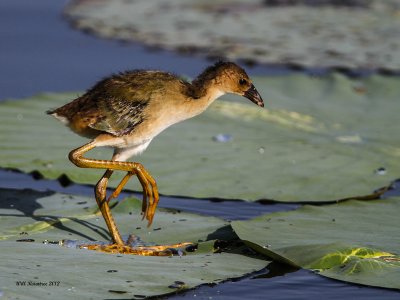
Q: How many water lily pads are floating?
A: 4